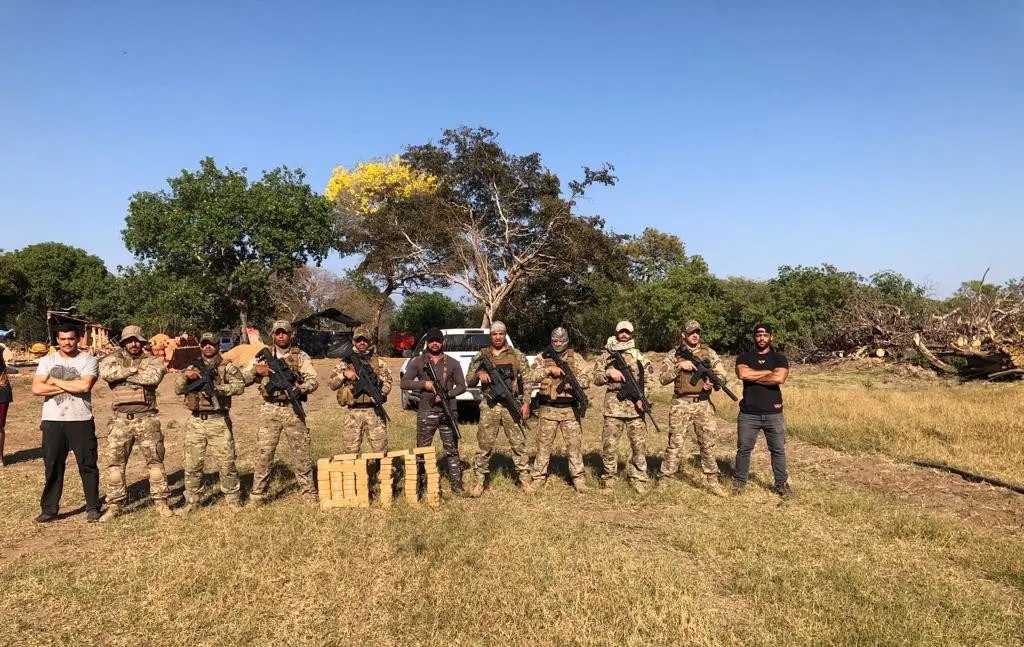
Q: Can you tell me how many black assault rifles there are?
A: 8